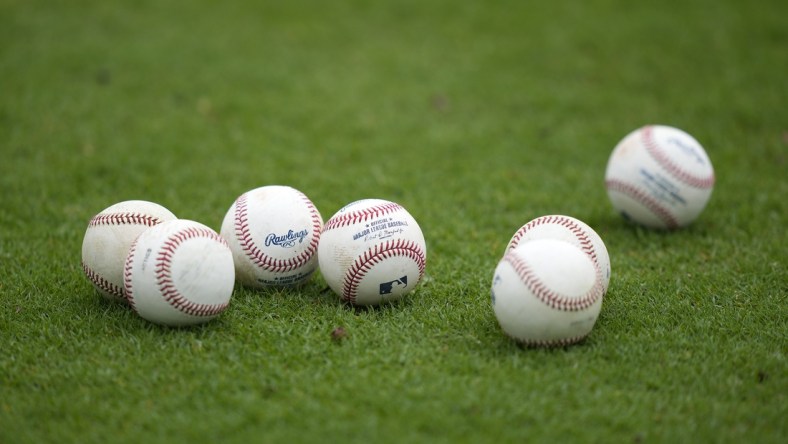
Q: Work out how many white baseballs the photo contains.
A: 7